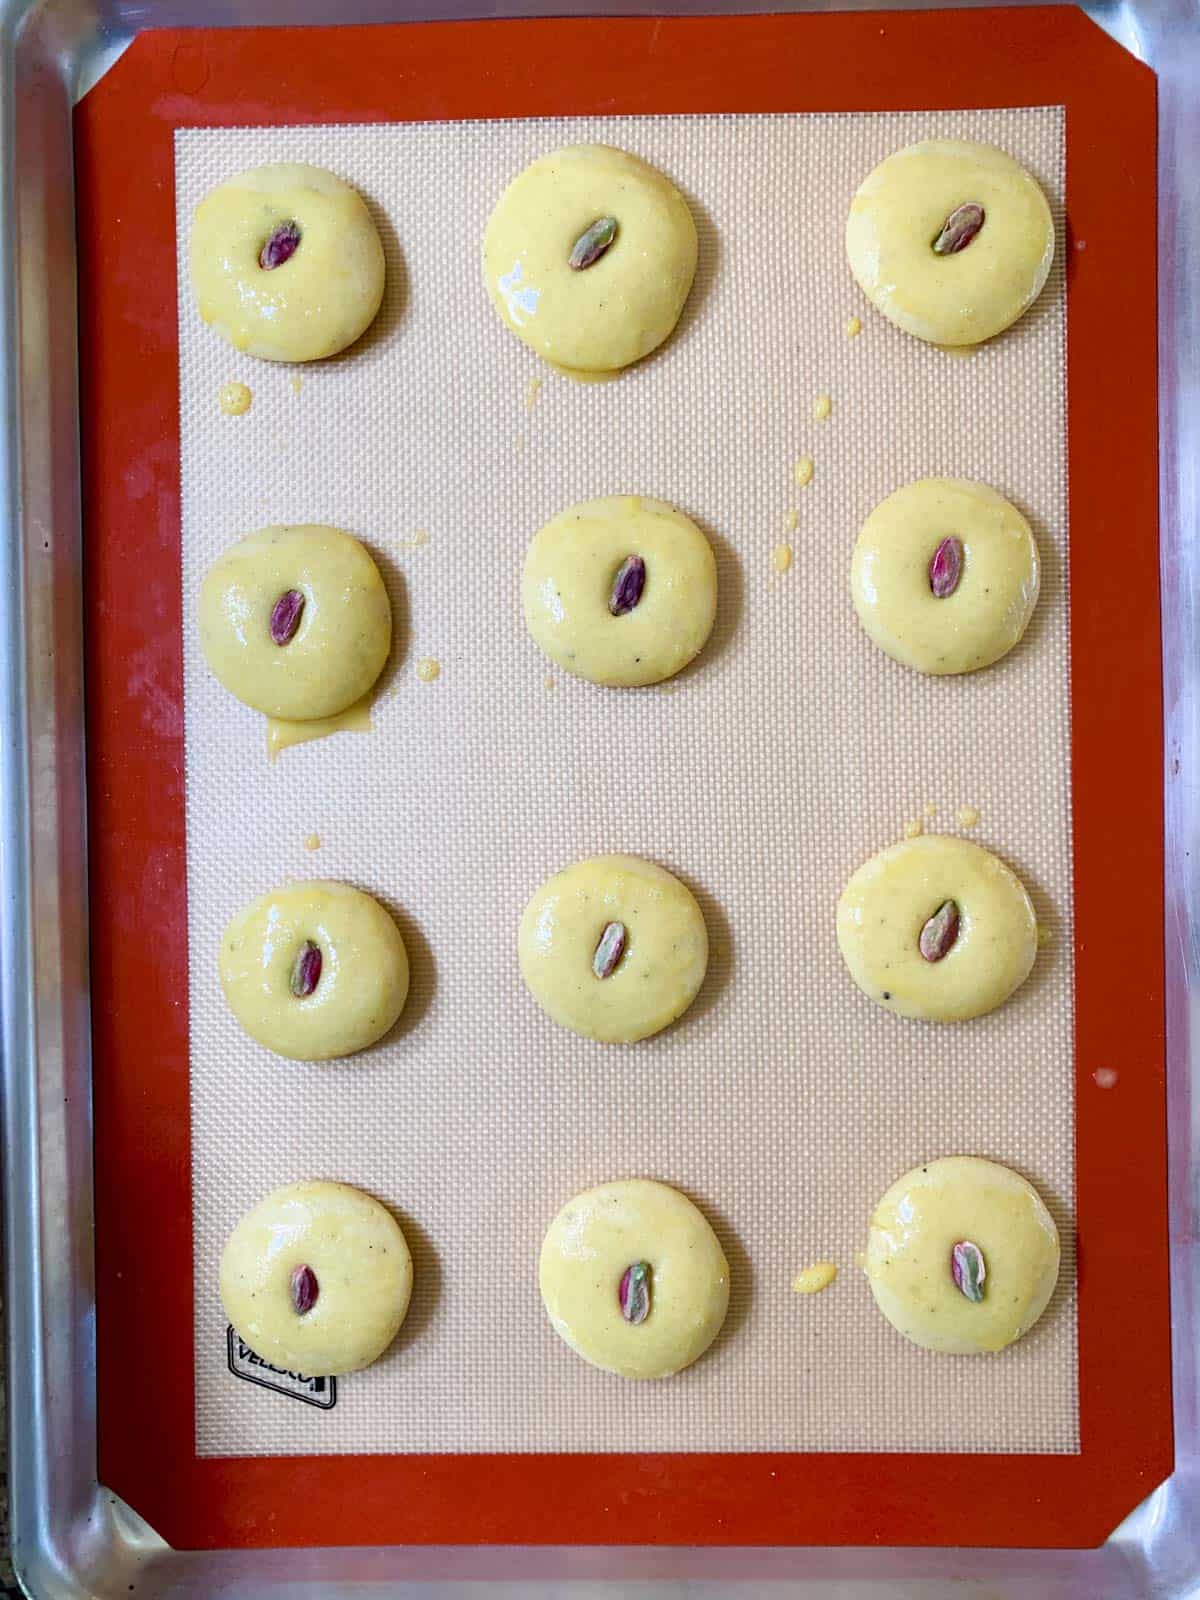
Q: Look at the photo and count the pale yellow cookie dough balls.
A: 12